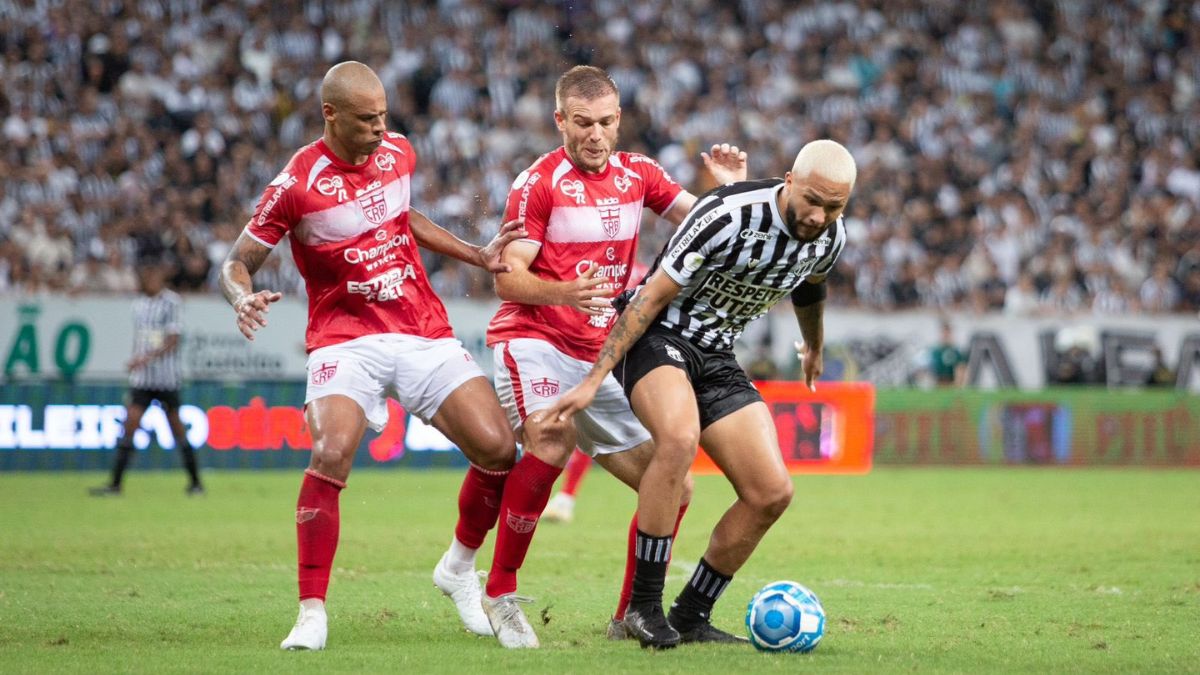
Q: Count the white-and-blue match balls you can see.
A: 1